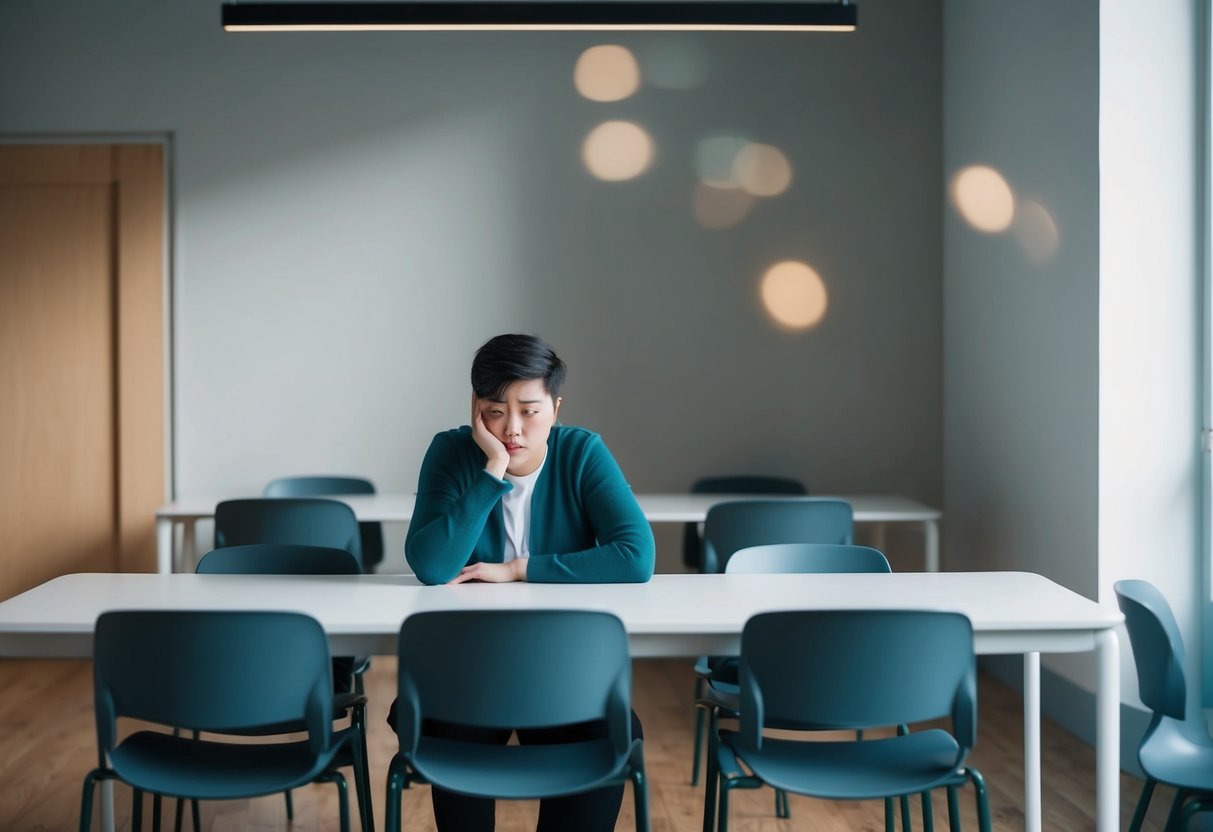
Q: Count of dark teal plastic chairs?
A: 10